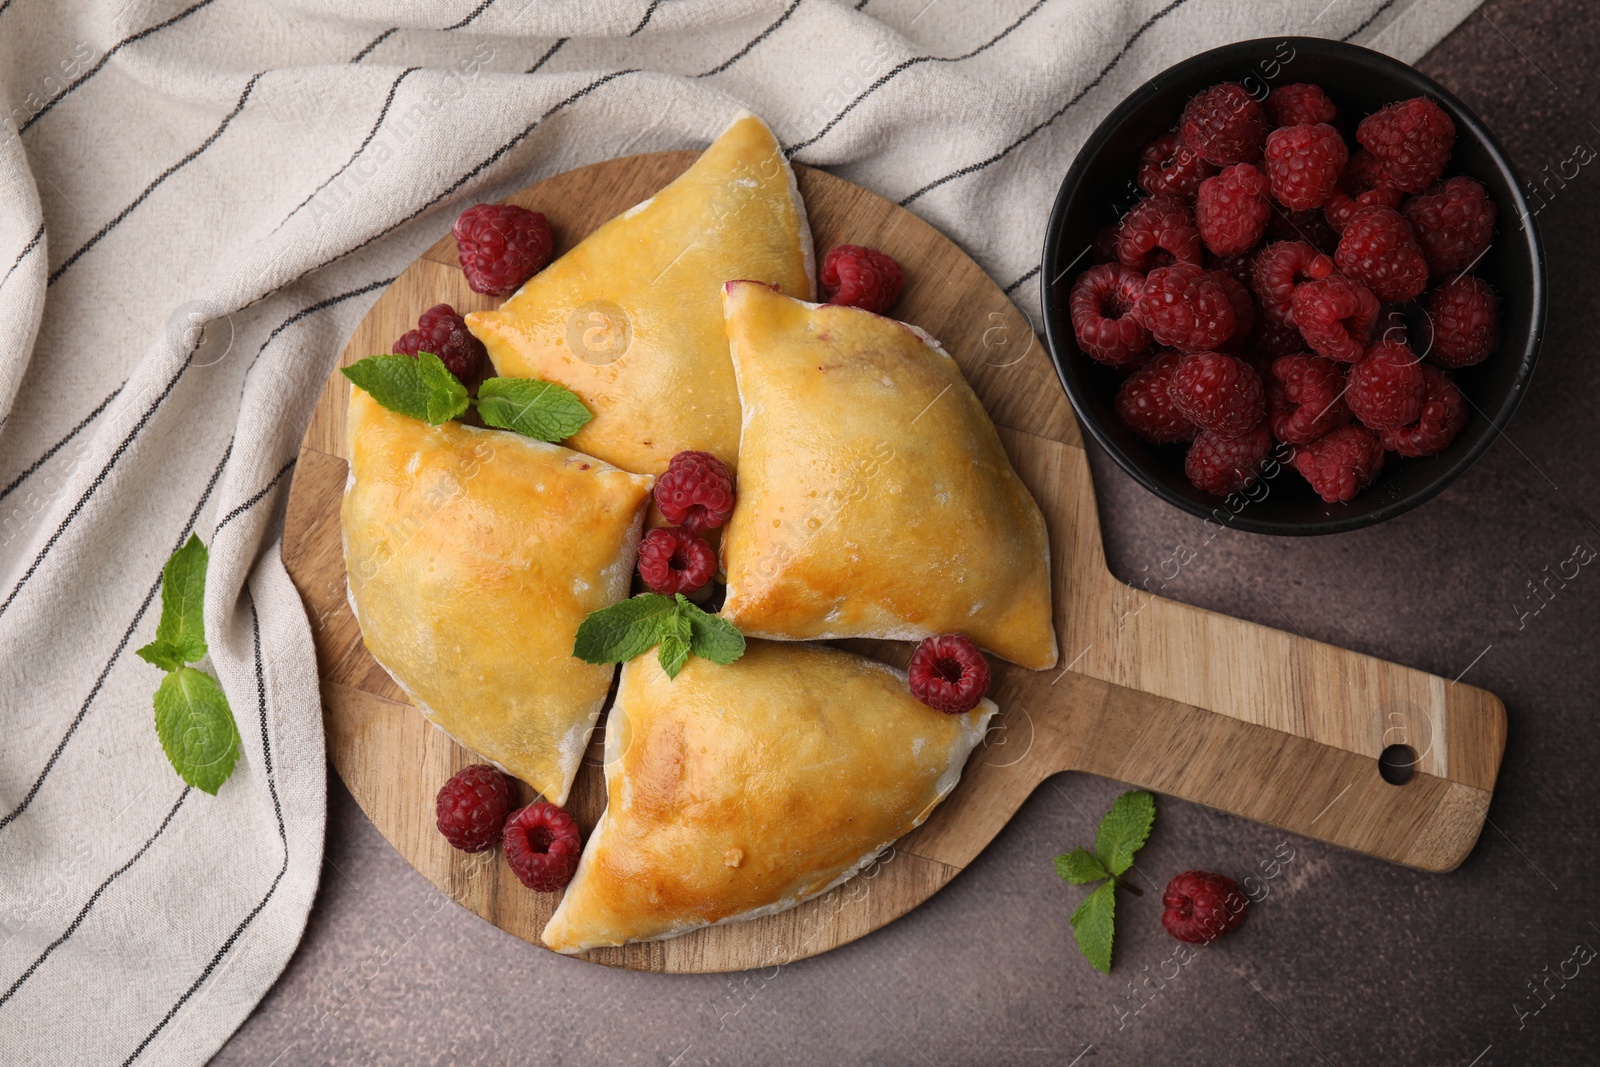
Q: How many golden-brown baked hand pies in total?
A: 4